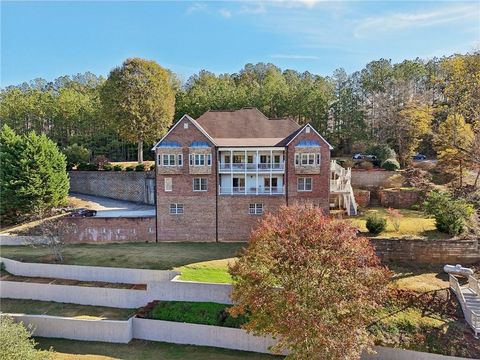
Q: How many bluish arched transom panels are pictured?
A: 3